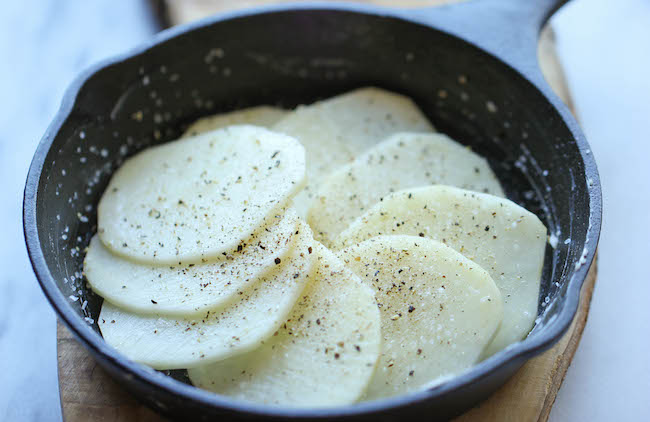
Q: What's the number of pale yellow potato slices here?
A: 9